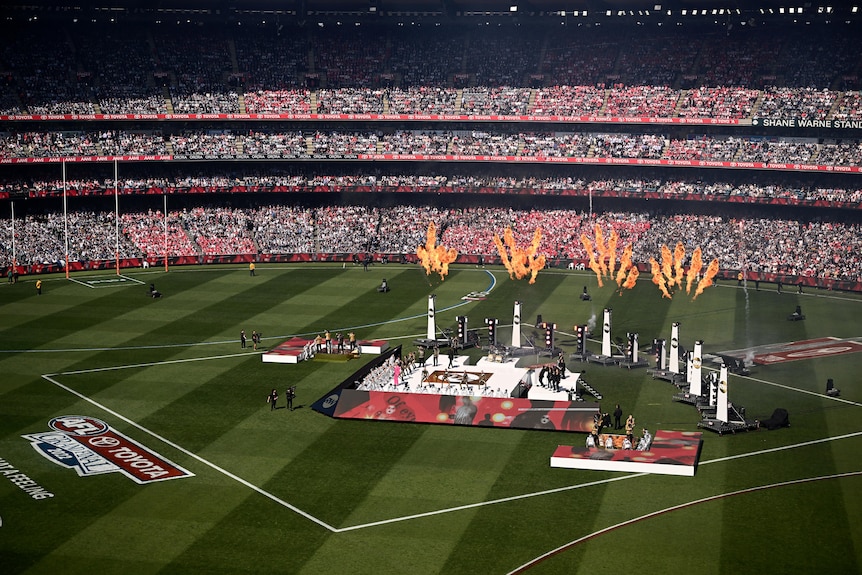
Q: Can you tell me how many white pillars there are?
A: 6